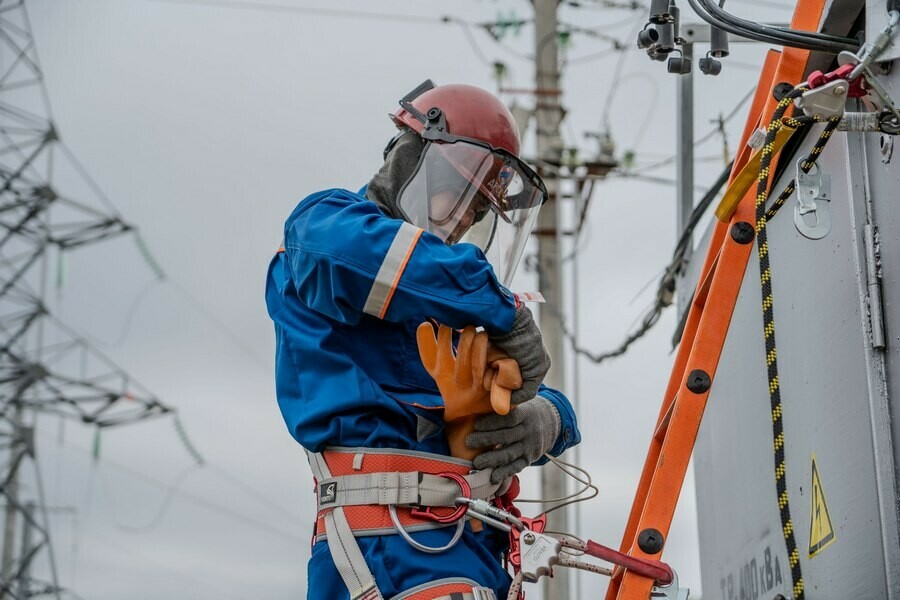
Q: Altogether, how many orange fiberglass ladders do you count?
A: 1